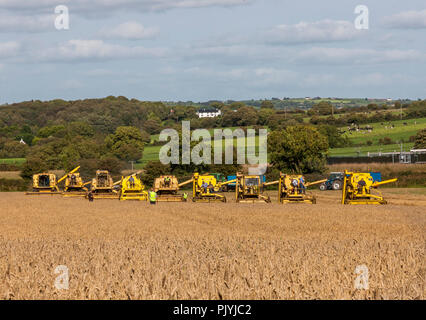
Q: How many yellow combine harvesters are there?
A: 9